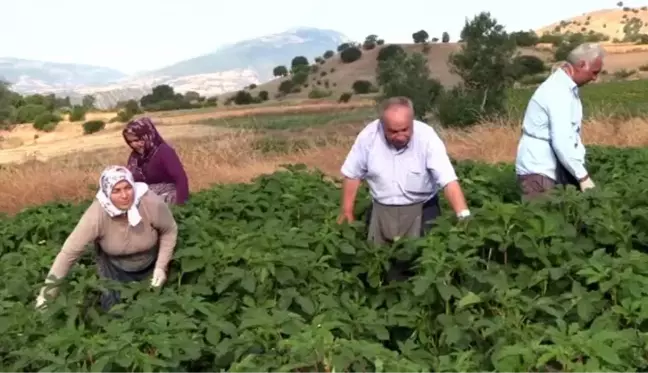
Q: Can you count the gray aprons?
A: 1